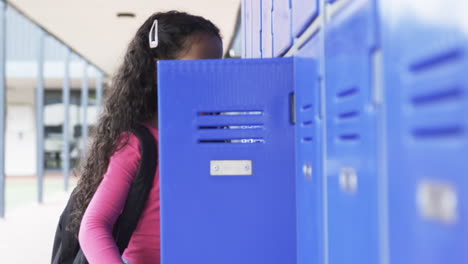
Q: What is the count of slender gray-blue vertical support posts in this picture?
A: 5